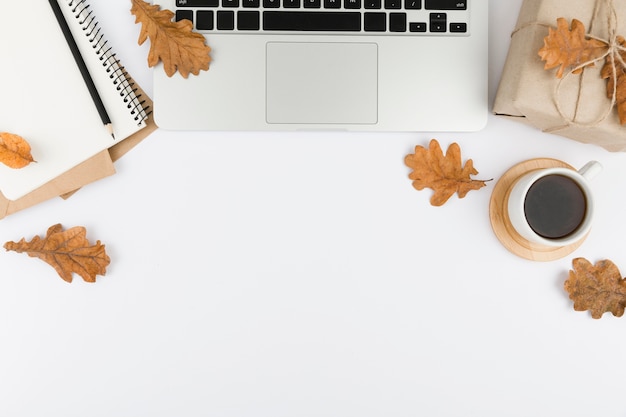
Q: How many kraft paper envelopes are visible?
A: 2